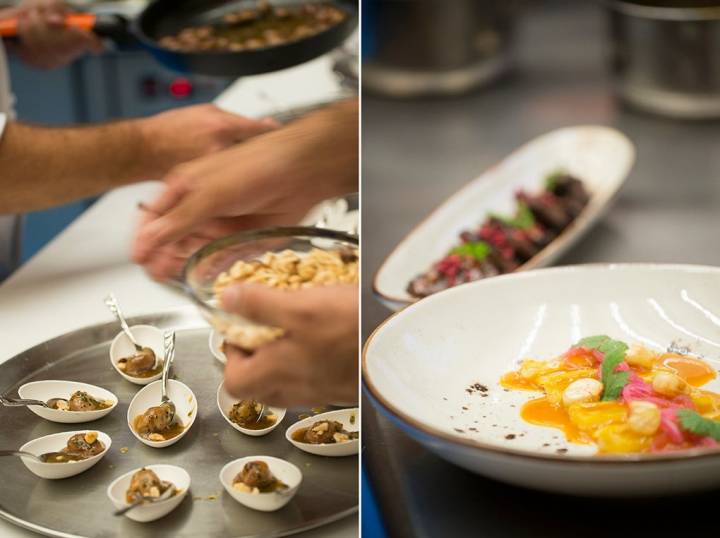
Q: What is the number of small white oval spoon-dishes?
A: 9